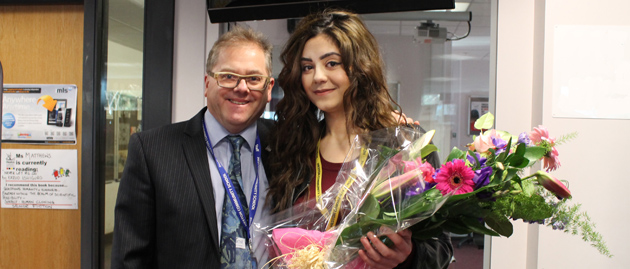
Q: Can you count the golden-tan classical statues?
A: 0